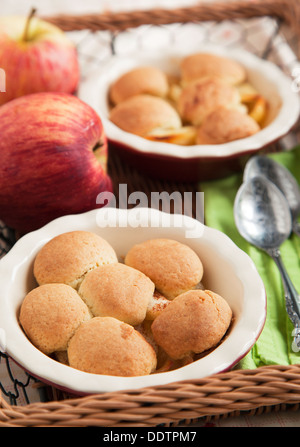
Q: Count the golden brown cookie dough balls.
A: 11